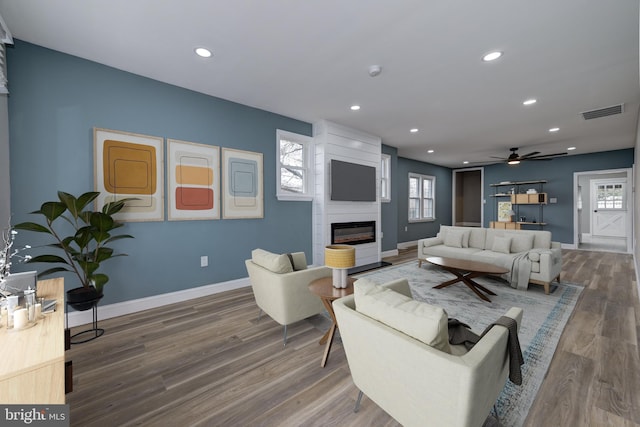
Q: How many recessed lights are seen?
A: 9